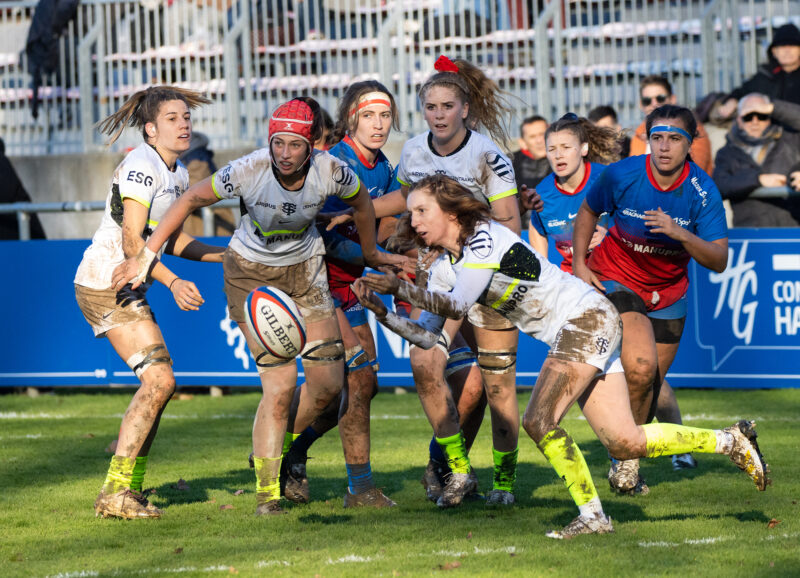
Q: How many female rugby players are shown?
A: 7